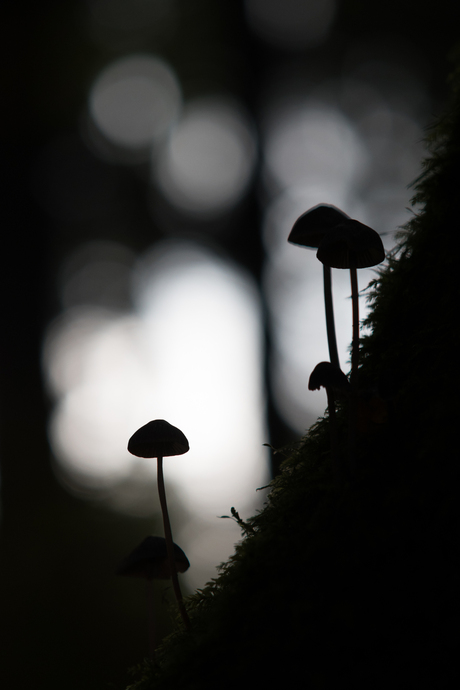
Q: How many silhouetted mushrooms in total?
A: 5